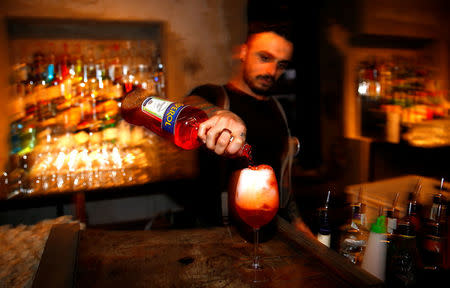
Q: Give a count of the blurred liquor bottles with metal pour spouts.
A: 5